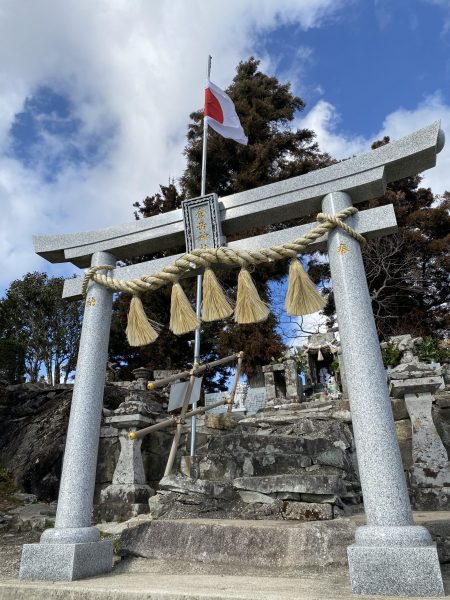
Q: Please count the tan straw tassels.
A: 5